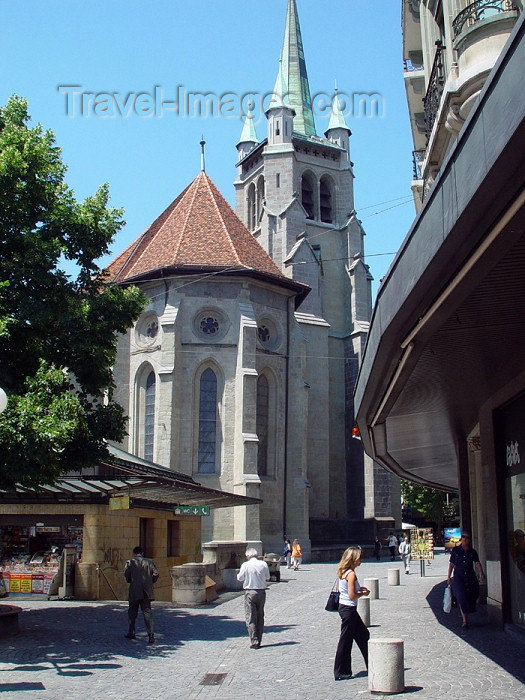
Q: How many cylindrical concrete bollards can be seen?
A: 4